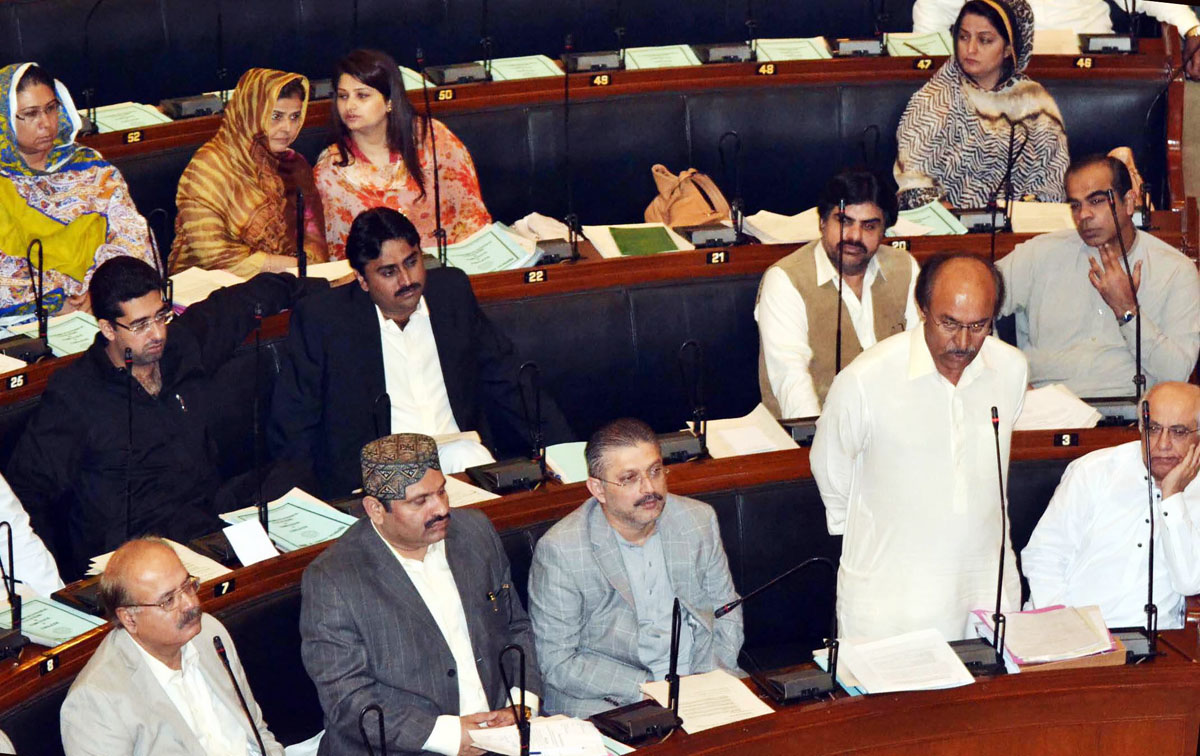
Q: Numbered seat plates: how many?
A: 13